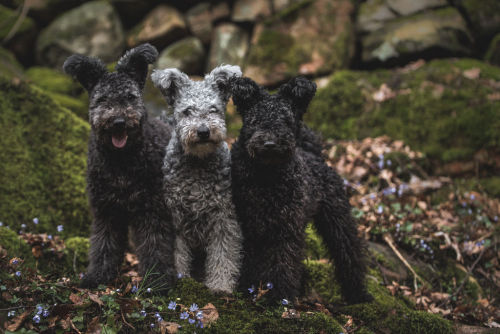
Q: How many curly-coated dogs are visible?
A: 3